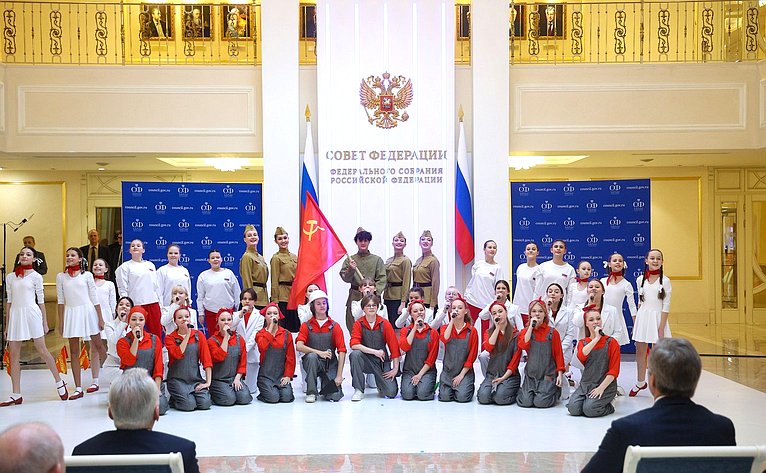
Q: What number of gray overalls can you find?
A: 11